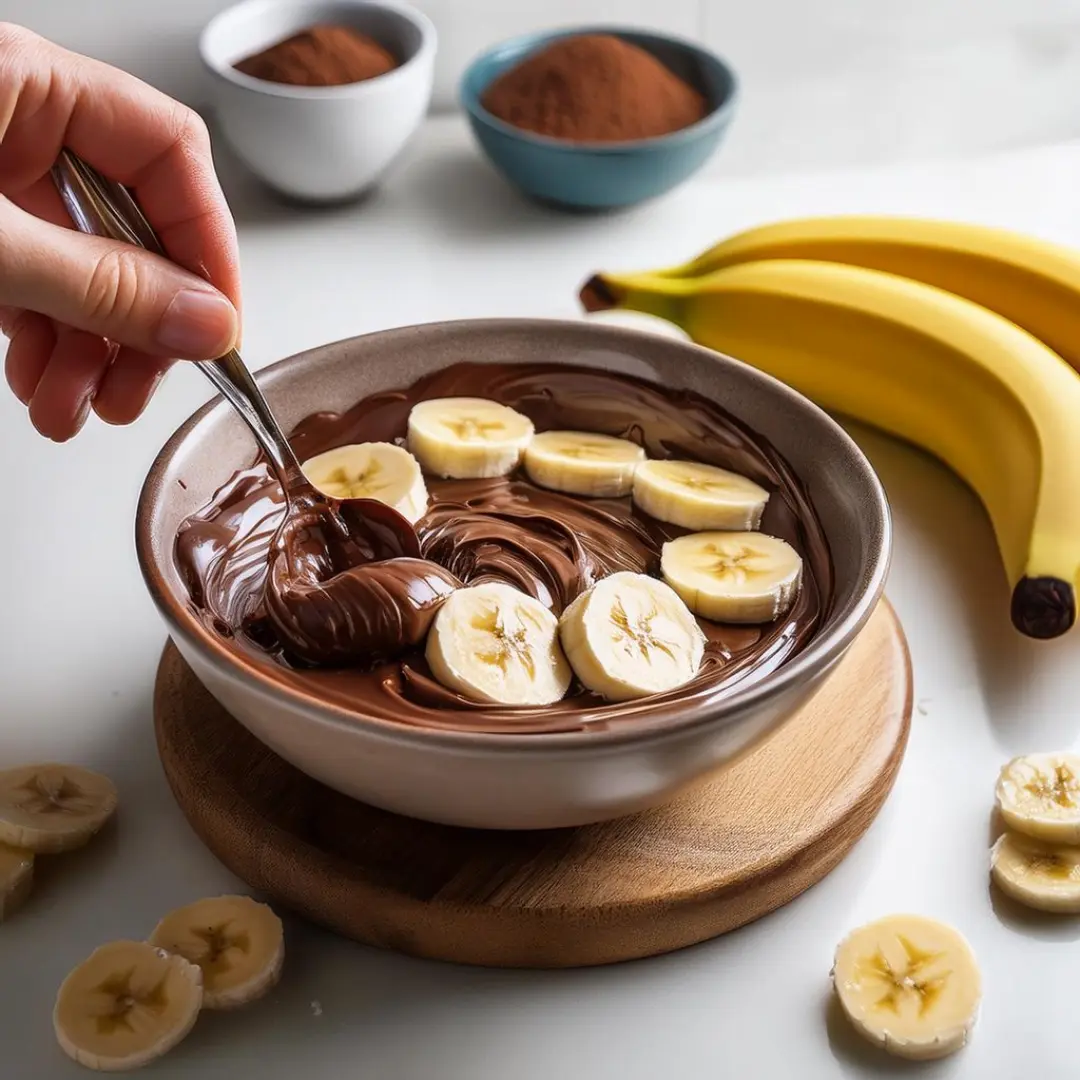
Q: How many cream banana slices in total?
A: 14